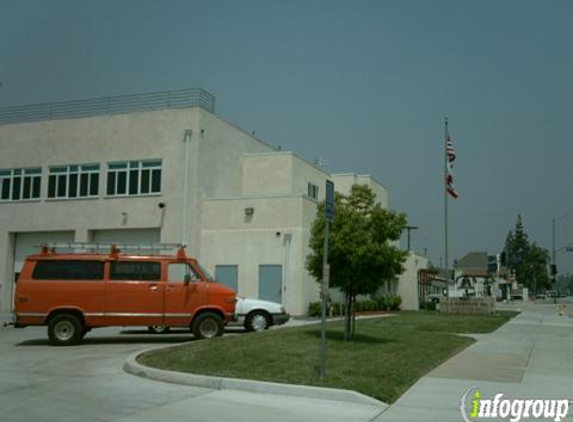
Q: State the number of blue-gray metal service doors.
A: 2